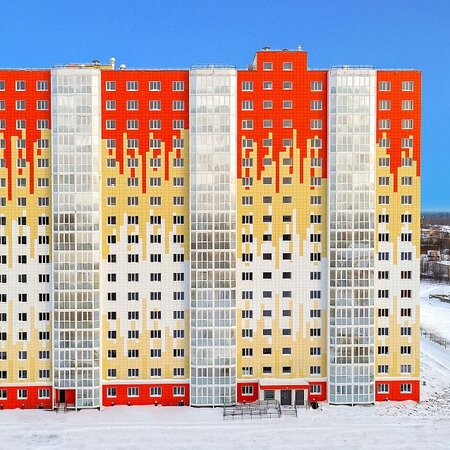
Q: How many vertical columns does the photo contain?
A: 3